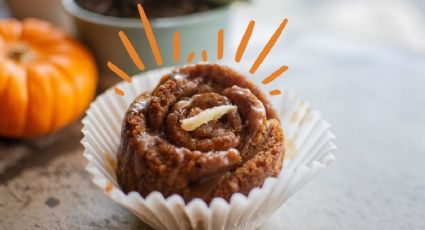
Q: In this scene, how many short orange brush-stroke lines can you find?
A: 12